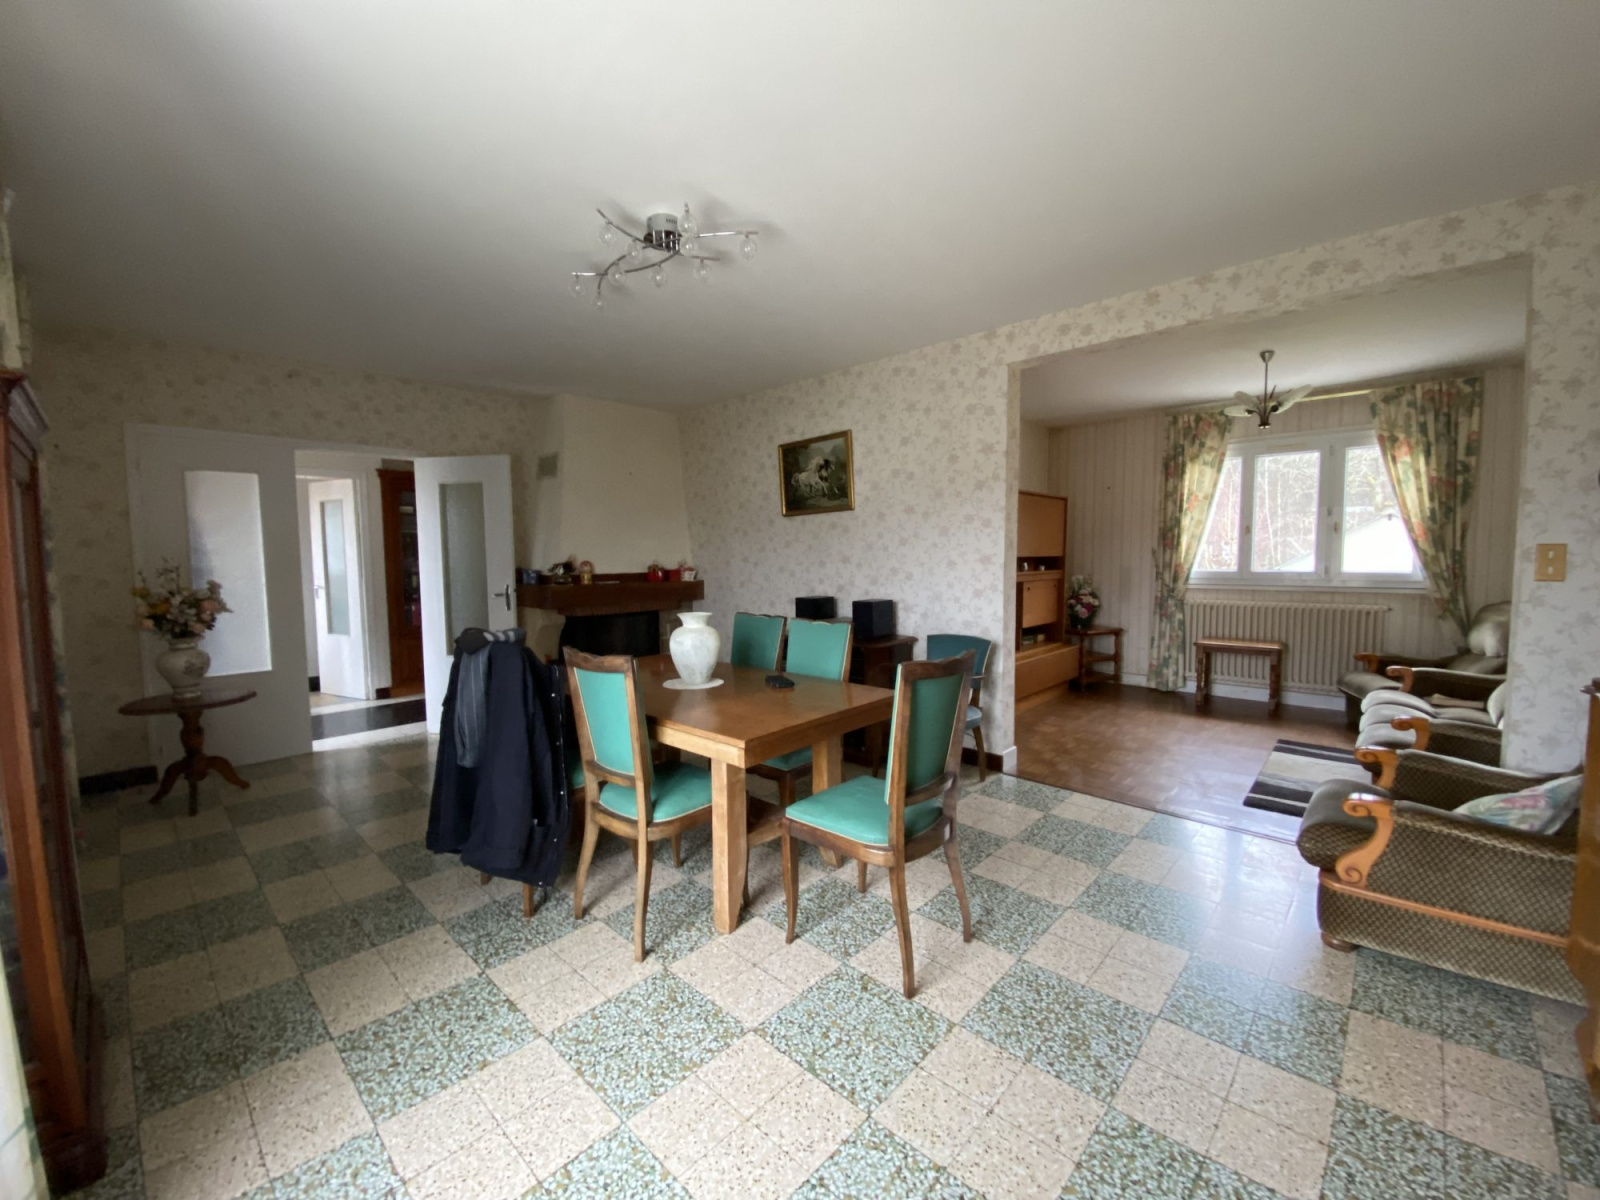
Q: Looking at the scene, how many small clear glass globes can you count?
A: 10